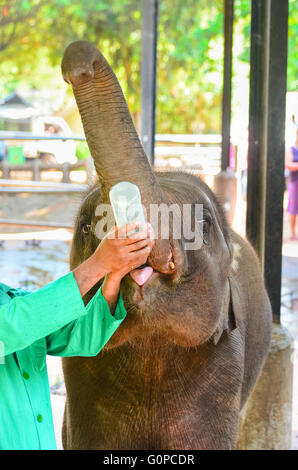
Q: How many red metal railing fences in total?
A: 0